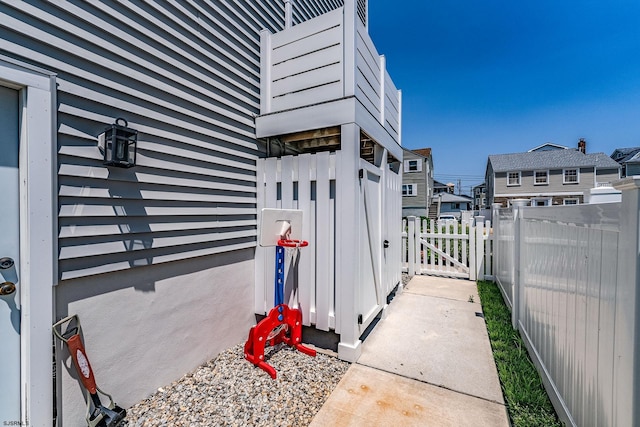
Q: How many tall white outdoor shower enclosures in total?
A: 1